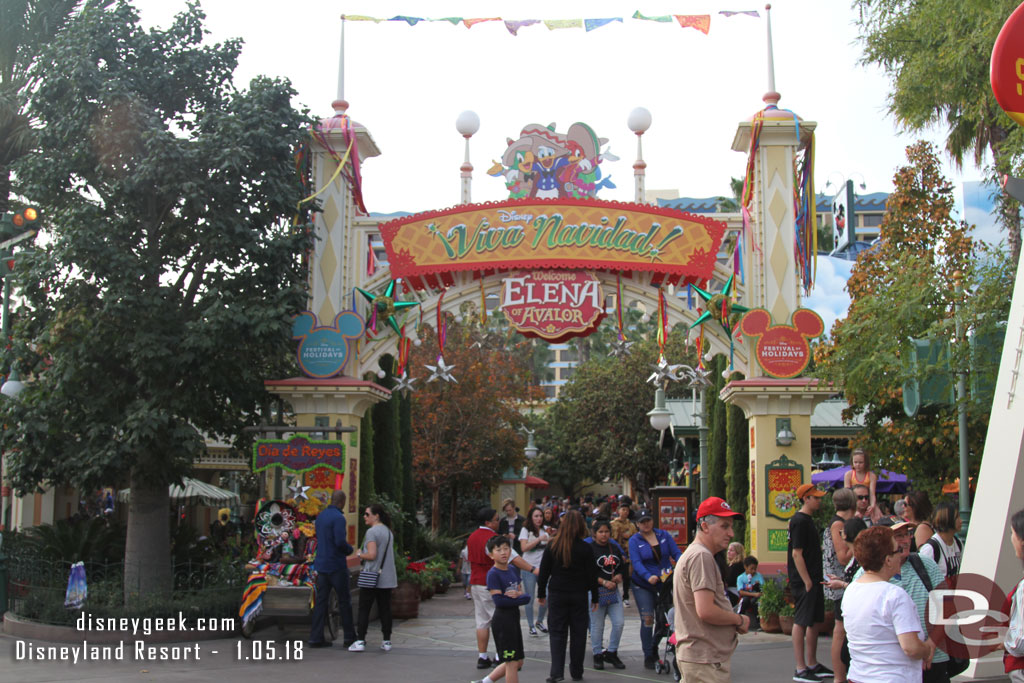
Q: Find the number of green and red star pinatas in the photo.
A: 2